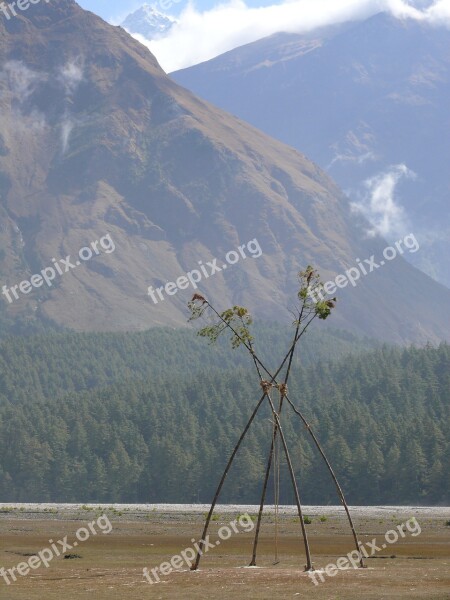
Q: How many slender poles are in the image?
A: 4